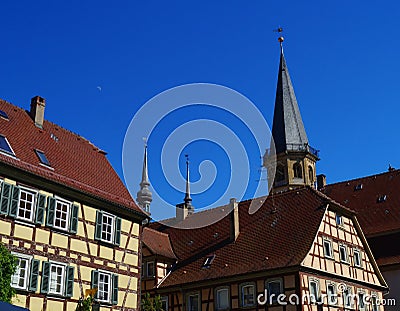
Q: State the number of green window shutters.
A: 12